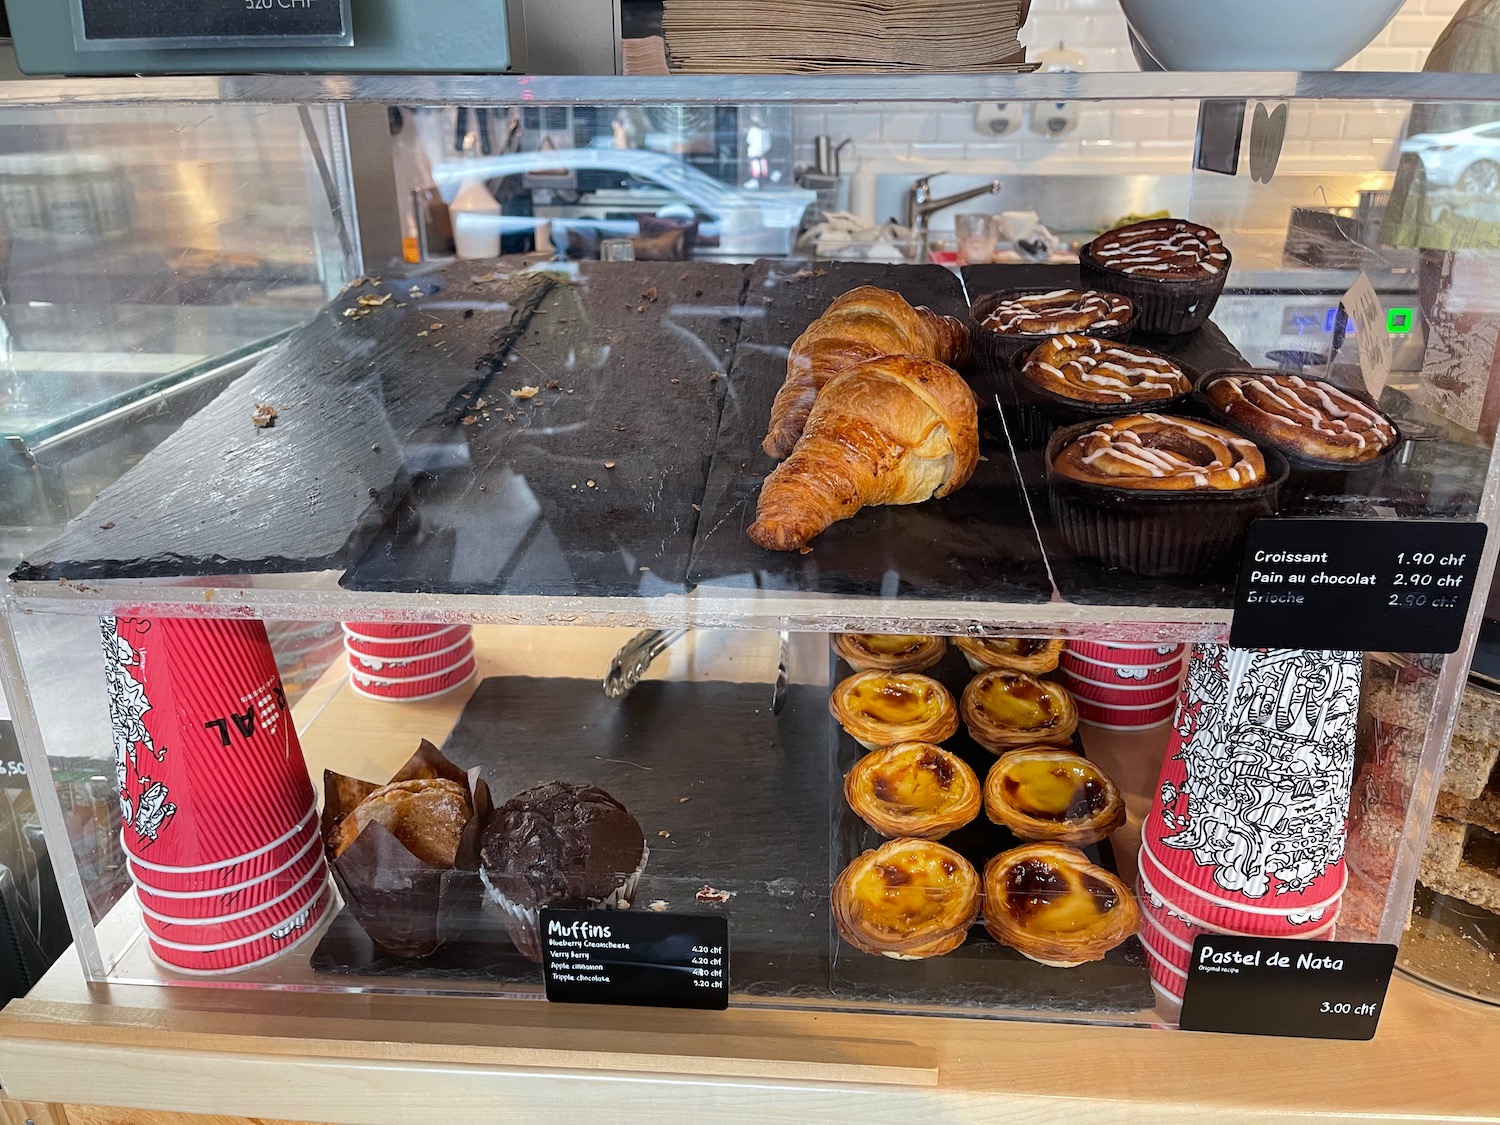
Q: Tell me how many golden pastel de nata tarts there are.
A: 8